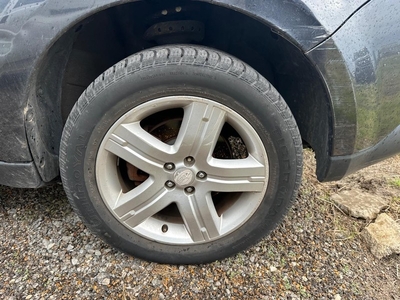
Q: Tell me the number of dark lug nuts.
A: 5